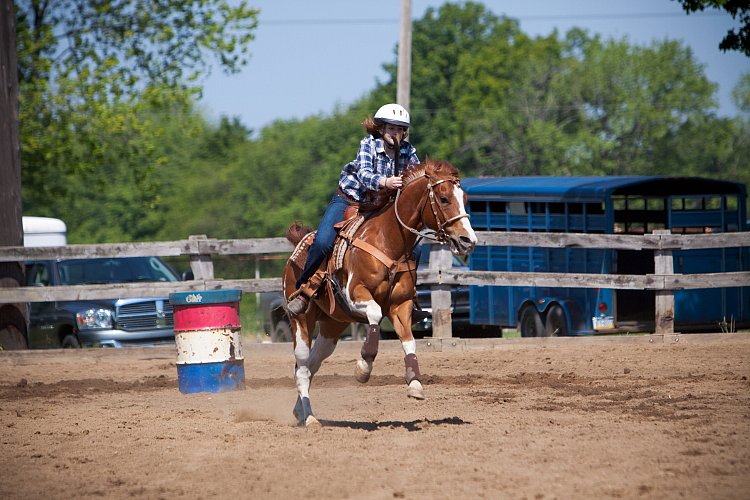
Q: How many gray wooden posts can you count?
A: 3